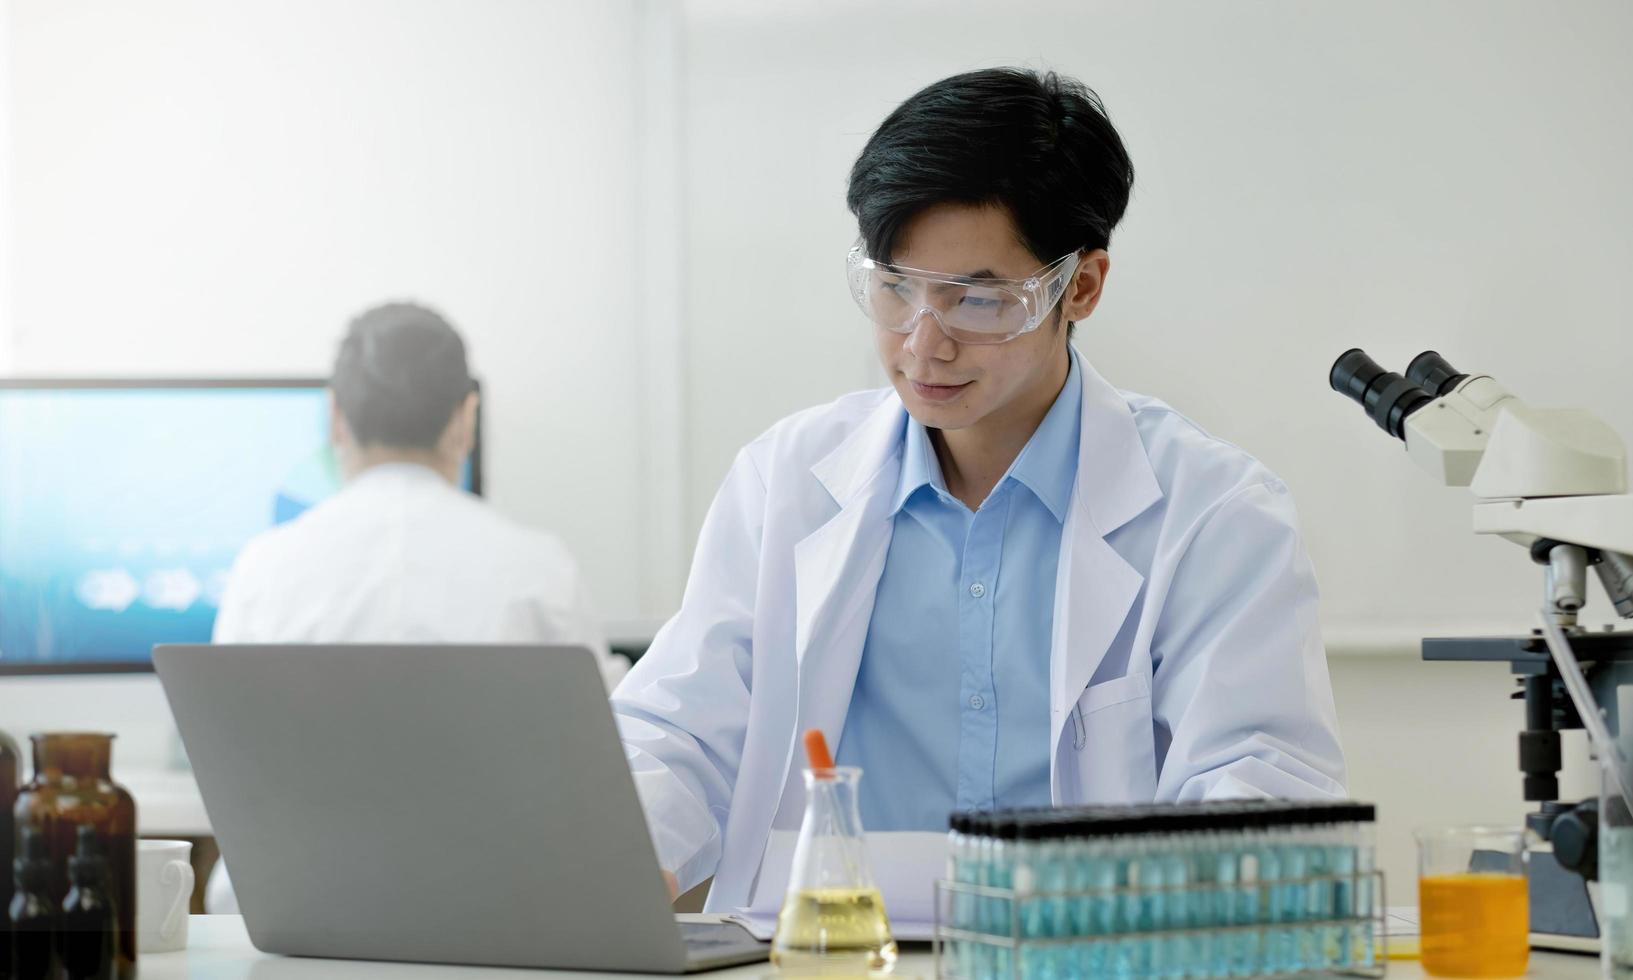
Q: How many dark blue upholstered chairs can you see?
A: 0